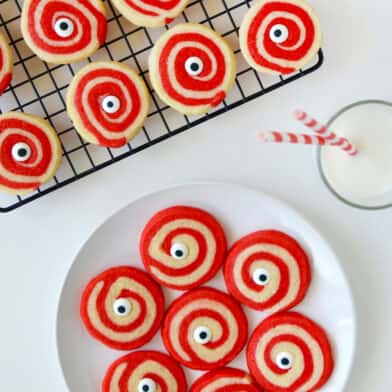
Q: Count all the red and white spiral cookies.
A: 14